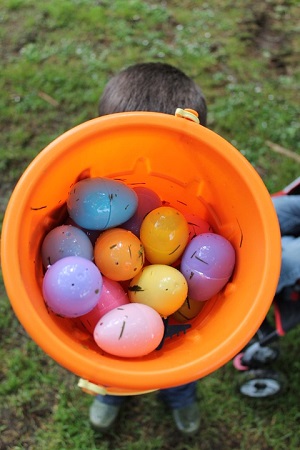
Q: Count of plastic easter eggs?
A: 12